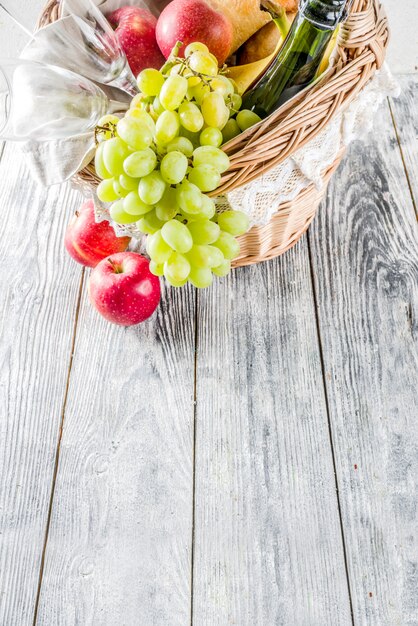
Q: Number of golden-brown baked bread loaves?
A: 2